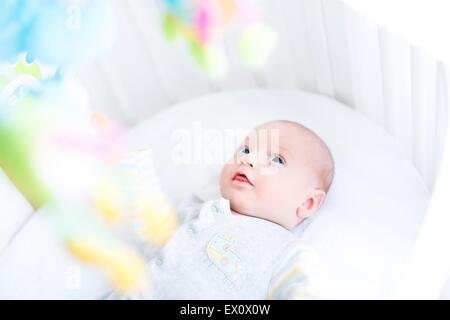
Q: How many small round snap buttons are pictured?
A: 3